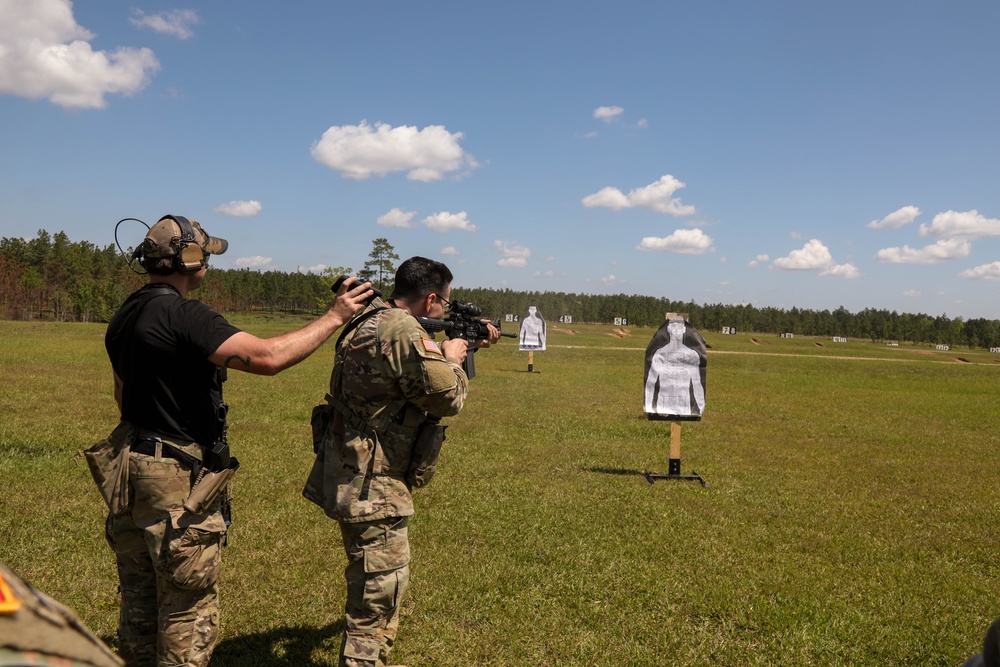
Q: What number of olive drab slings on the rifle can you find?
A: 0